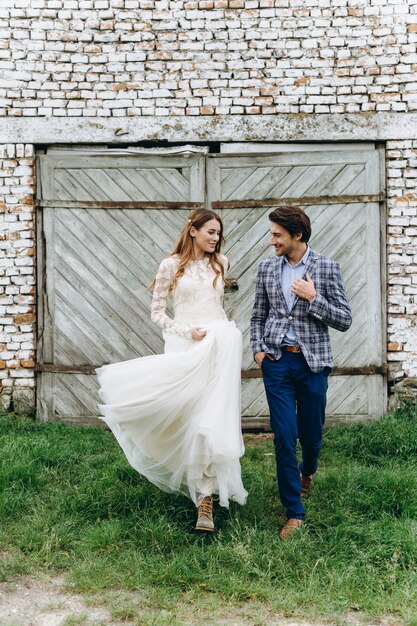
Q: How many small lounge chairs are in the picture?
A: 0